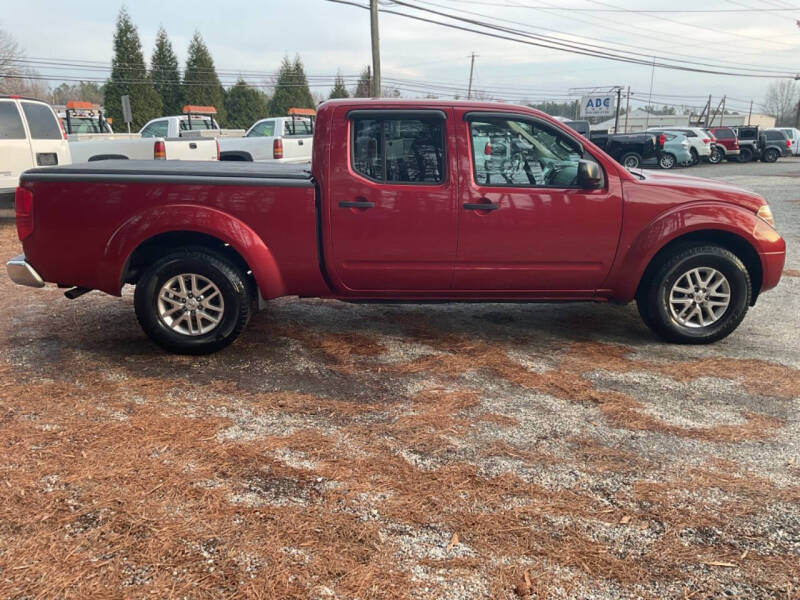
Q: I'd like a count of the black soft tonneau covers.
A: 1